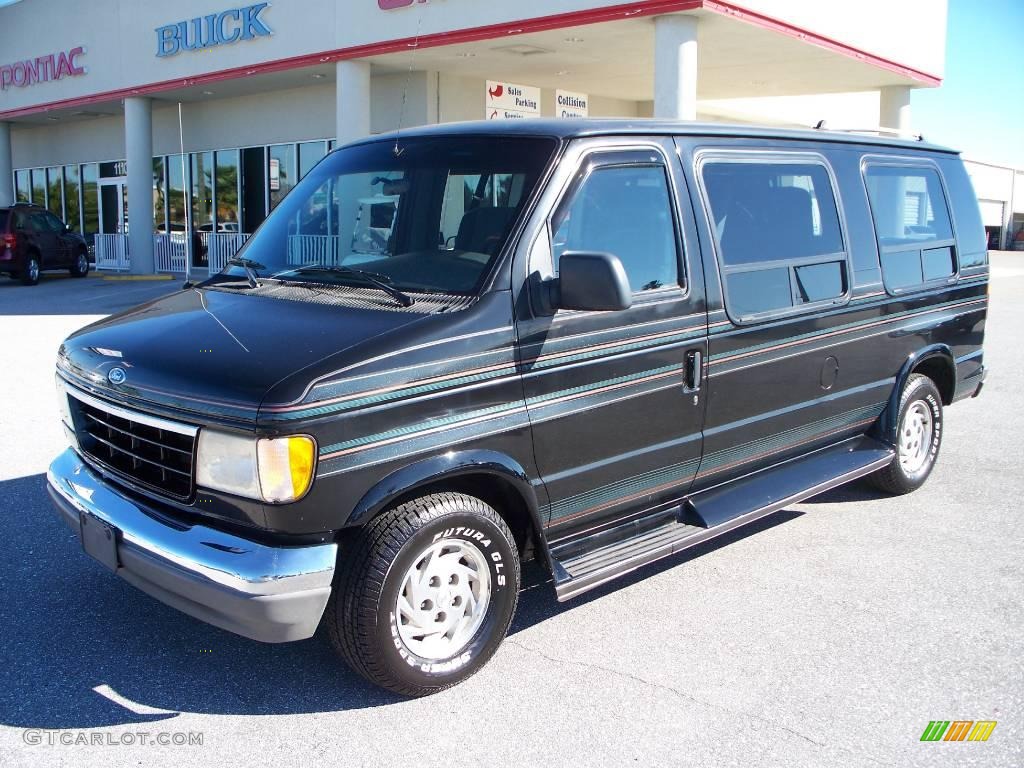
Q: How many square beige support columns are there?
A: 0